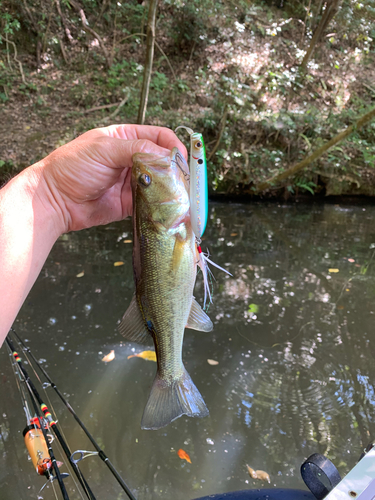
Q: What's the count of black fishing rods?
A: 3